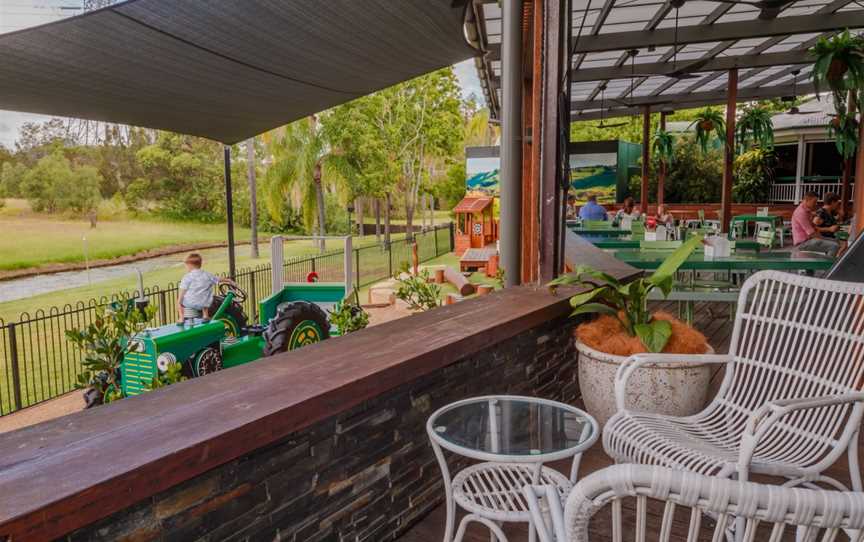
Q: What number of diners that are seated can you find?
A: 6